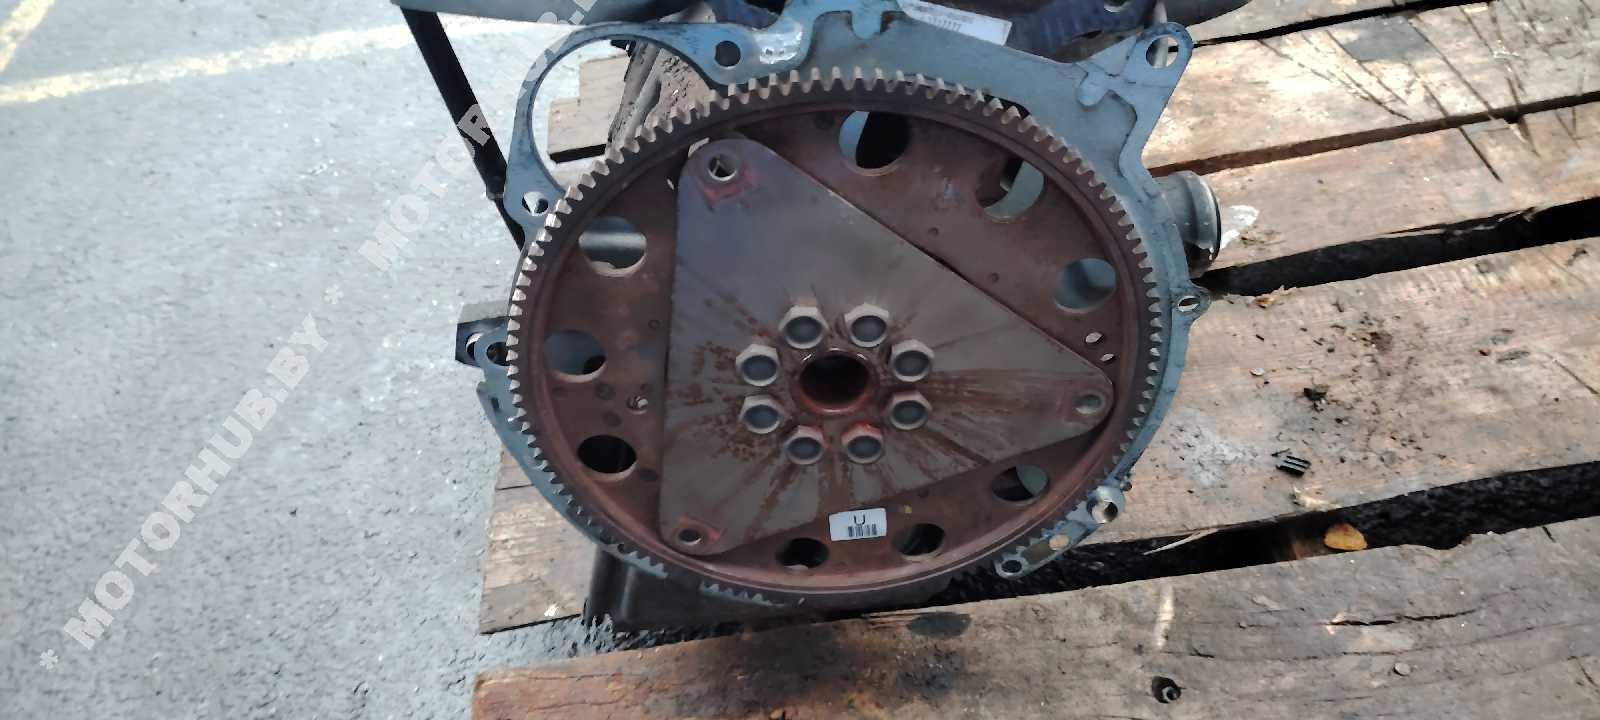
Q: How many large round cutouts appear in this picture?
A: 9